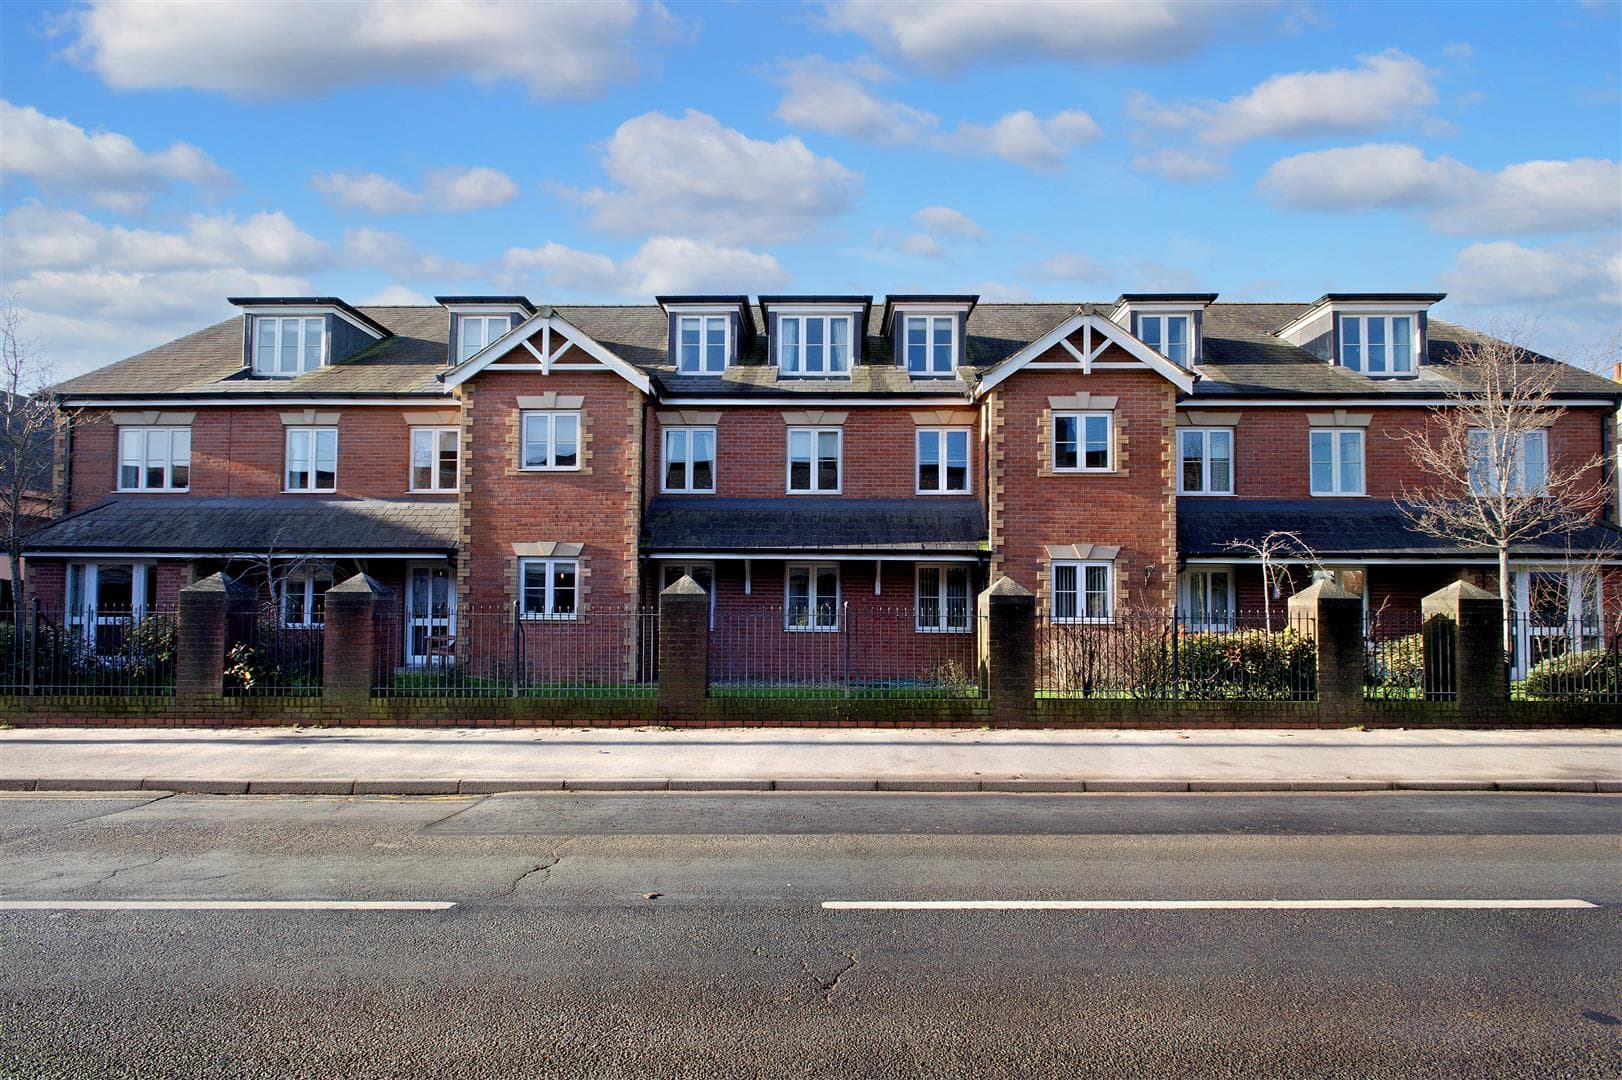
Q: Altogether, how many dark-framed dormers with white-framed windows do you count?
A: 7